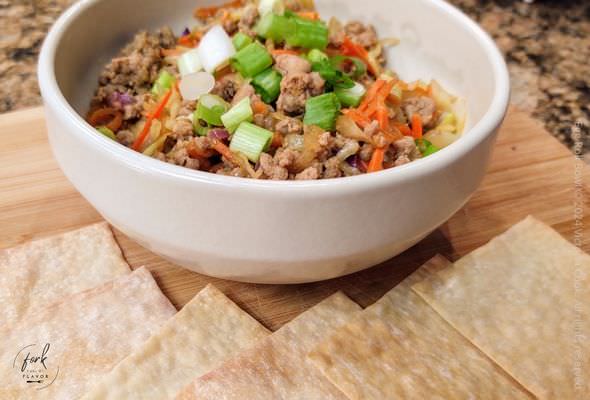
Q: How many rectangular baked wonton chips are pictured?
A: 6